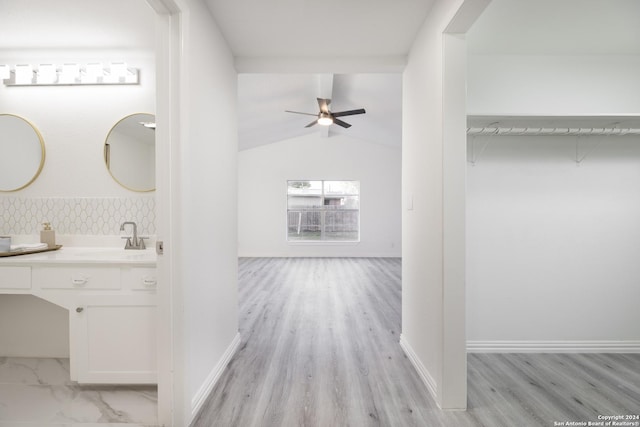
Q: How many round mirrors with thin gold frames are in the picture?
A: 2